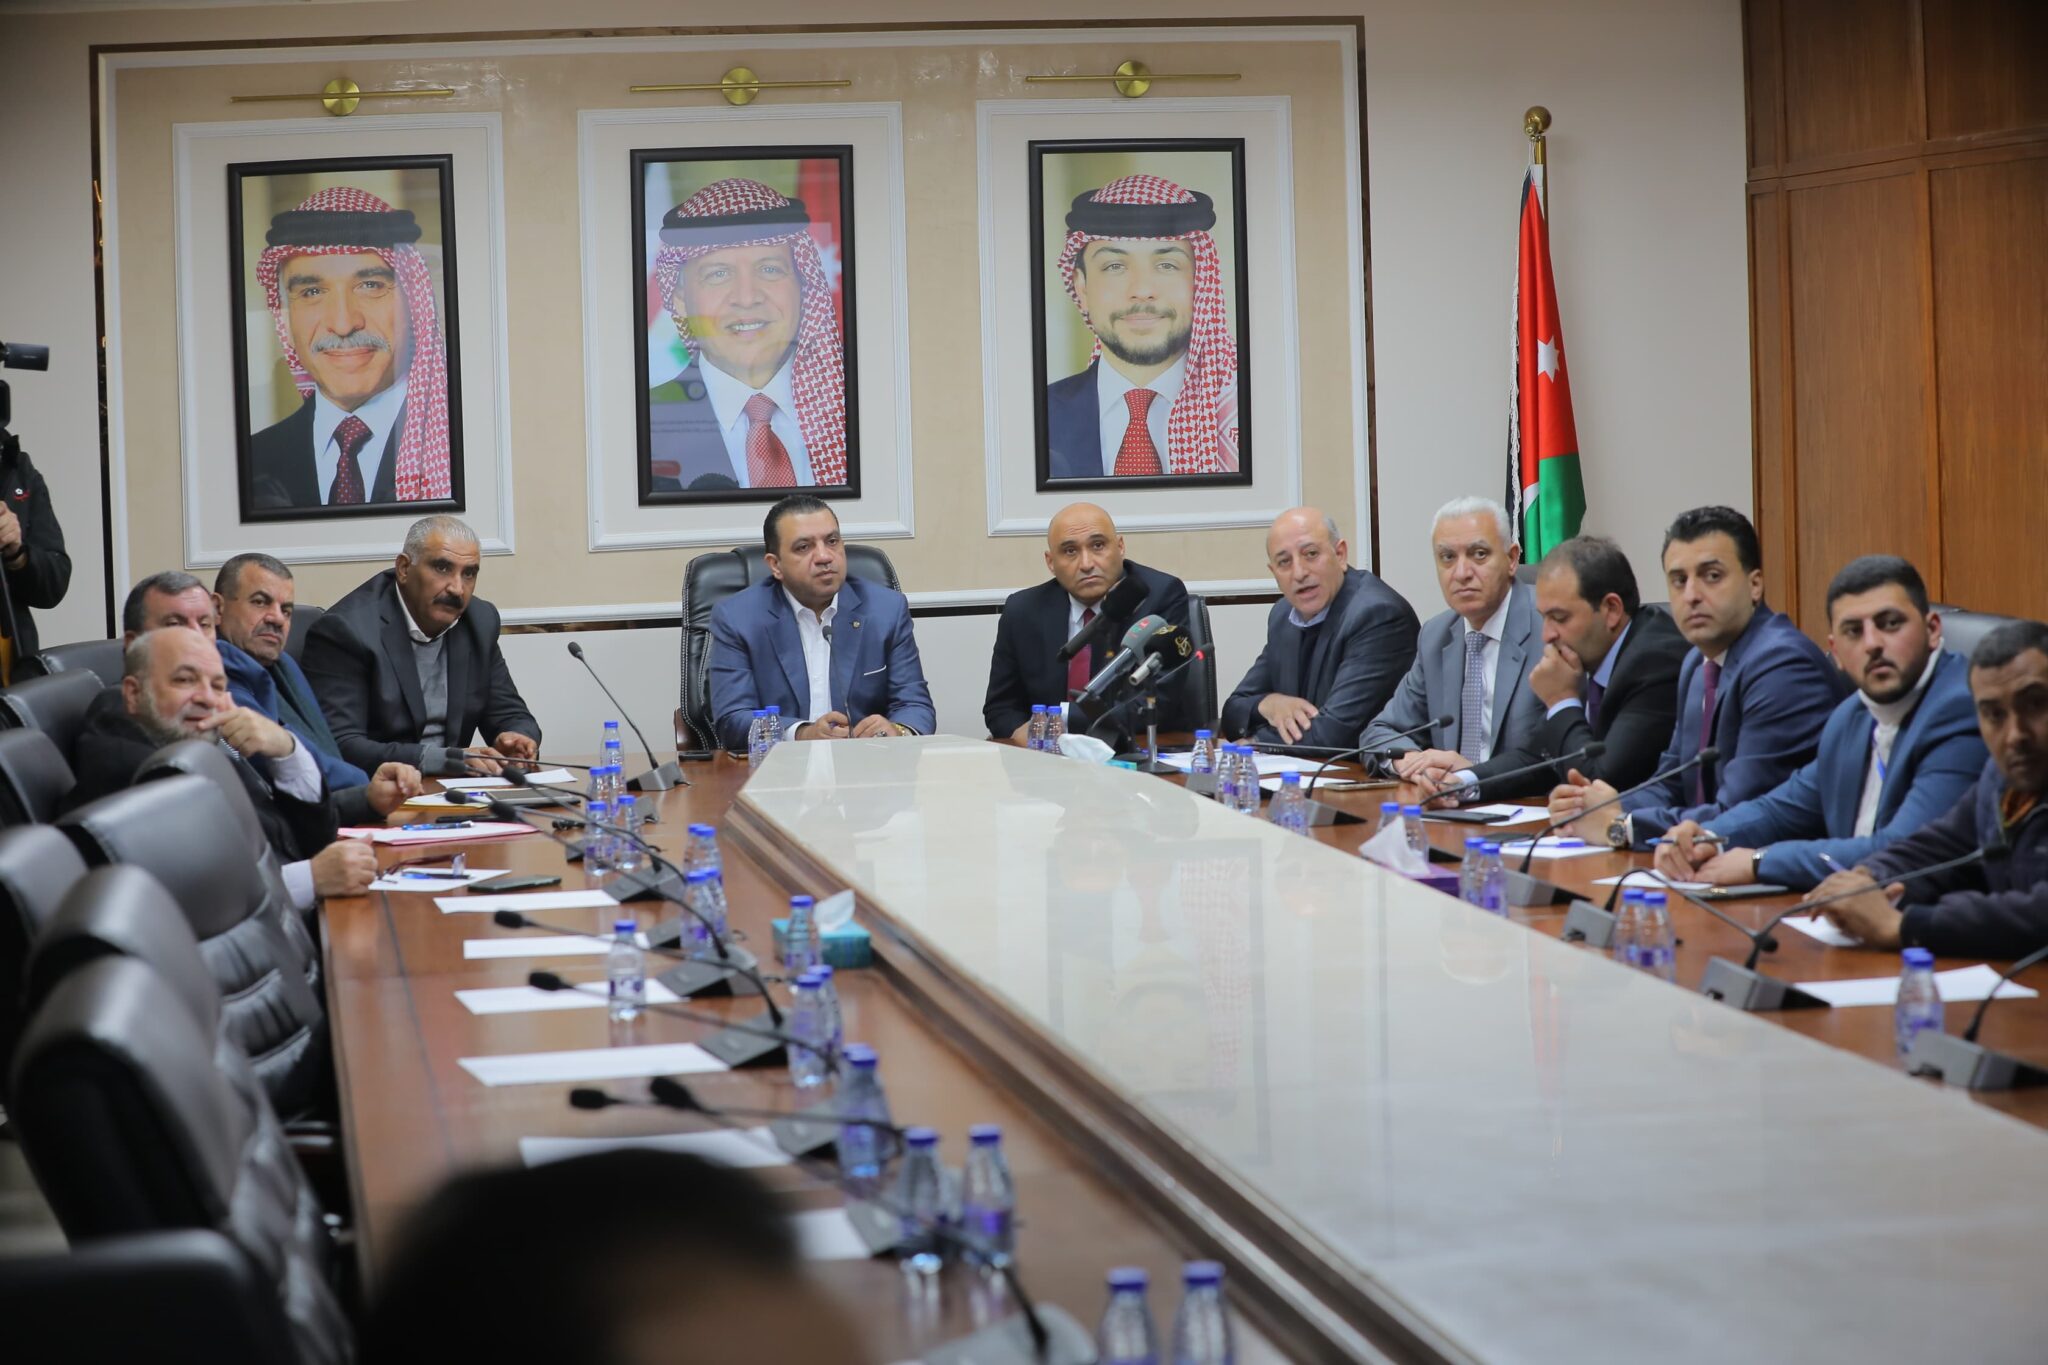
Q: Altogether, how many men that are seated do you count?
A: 12